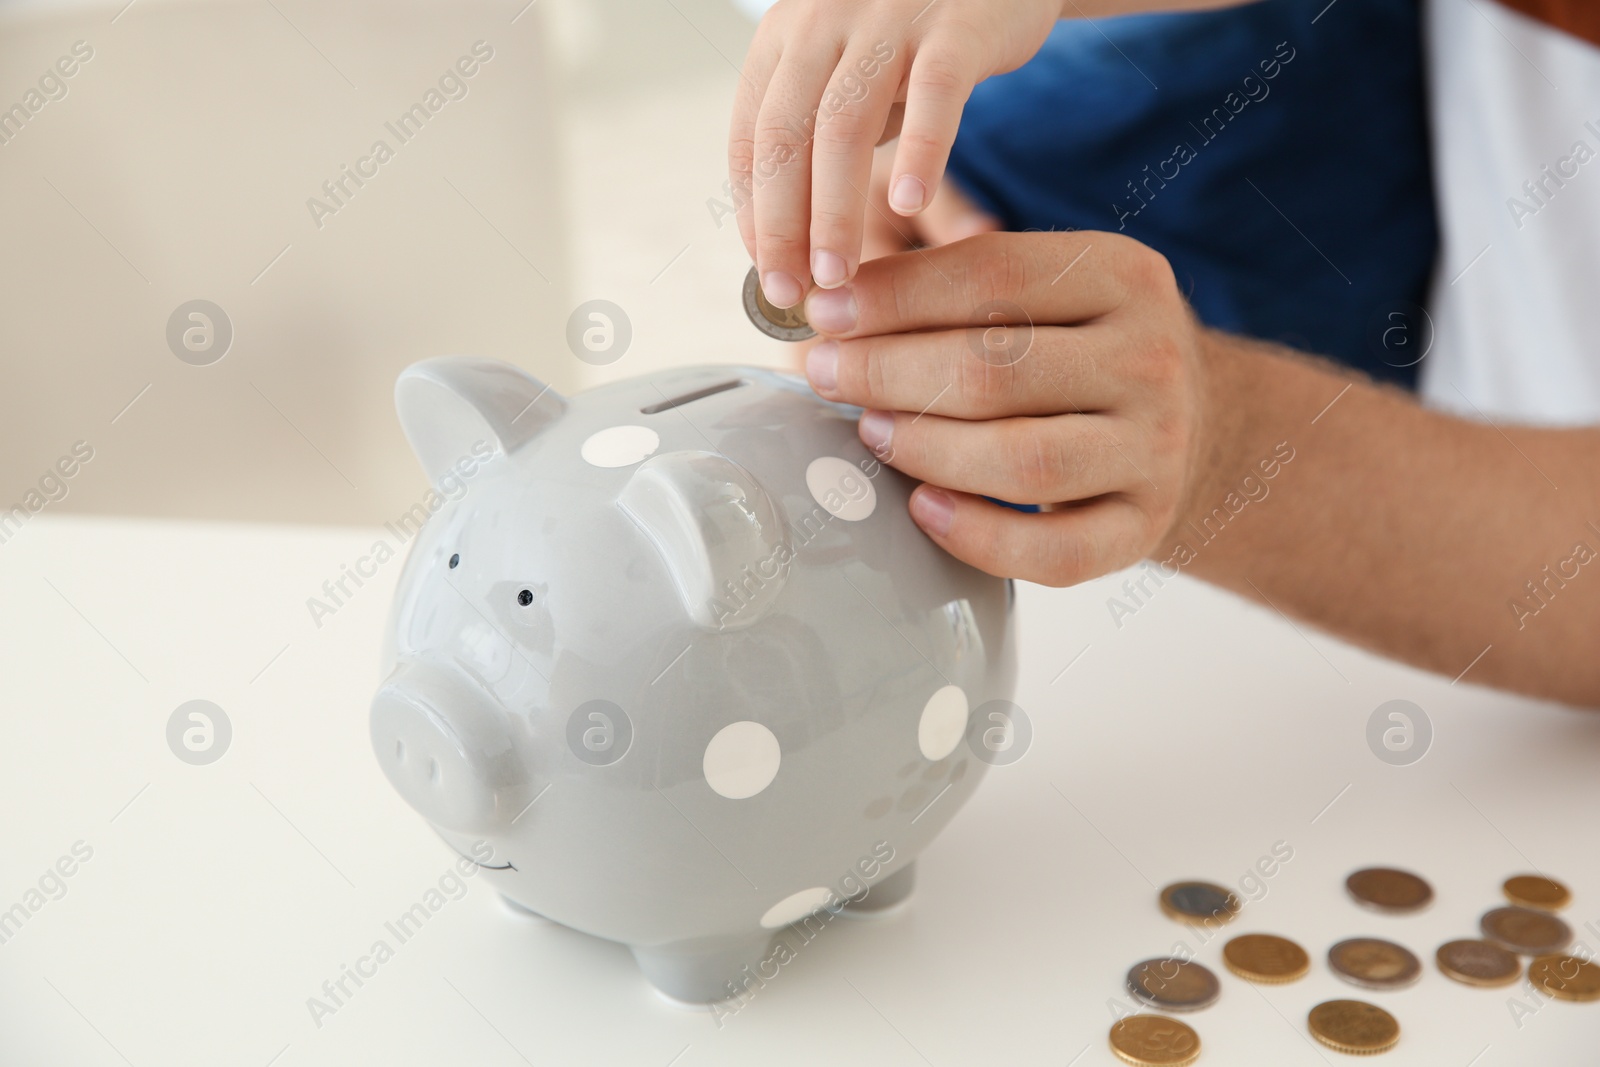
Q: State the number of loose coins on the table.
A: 11